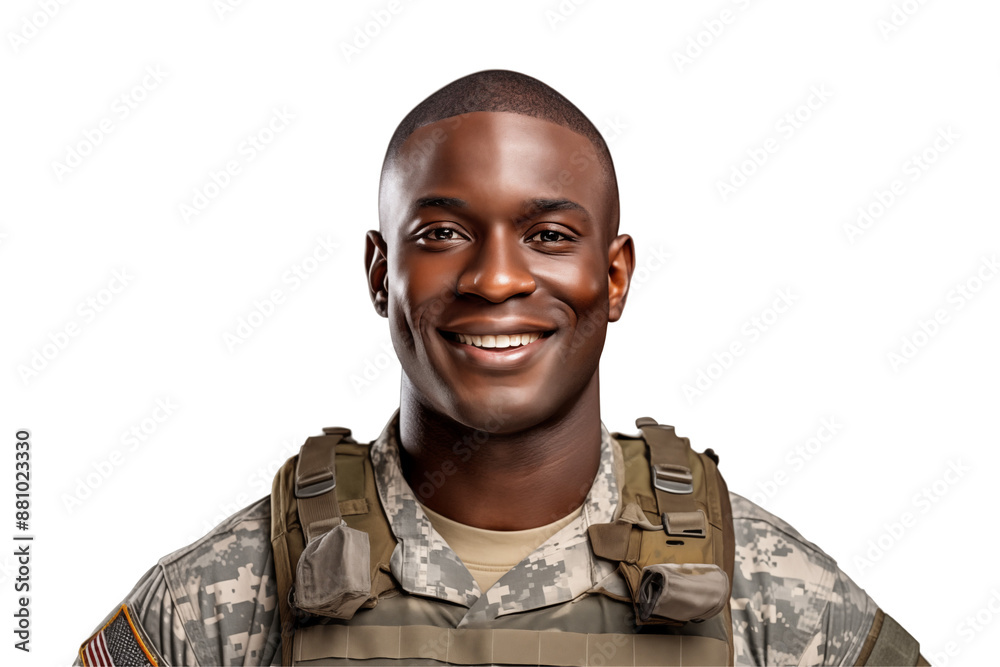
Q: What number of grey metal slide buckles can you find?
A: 2